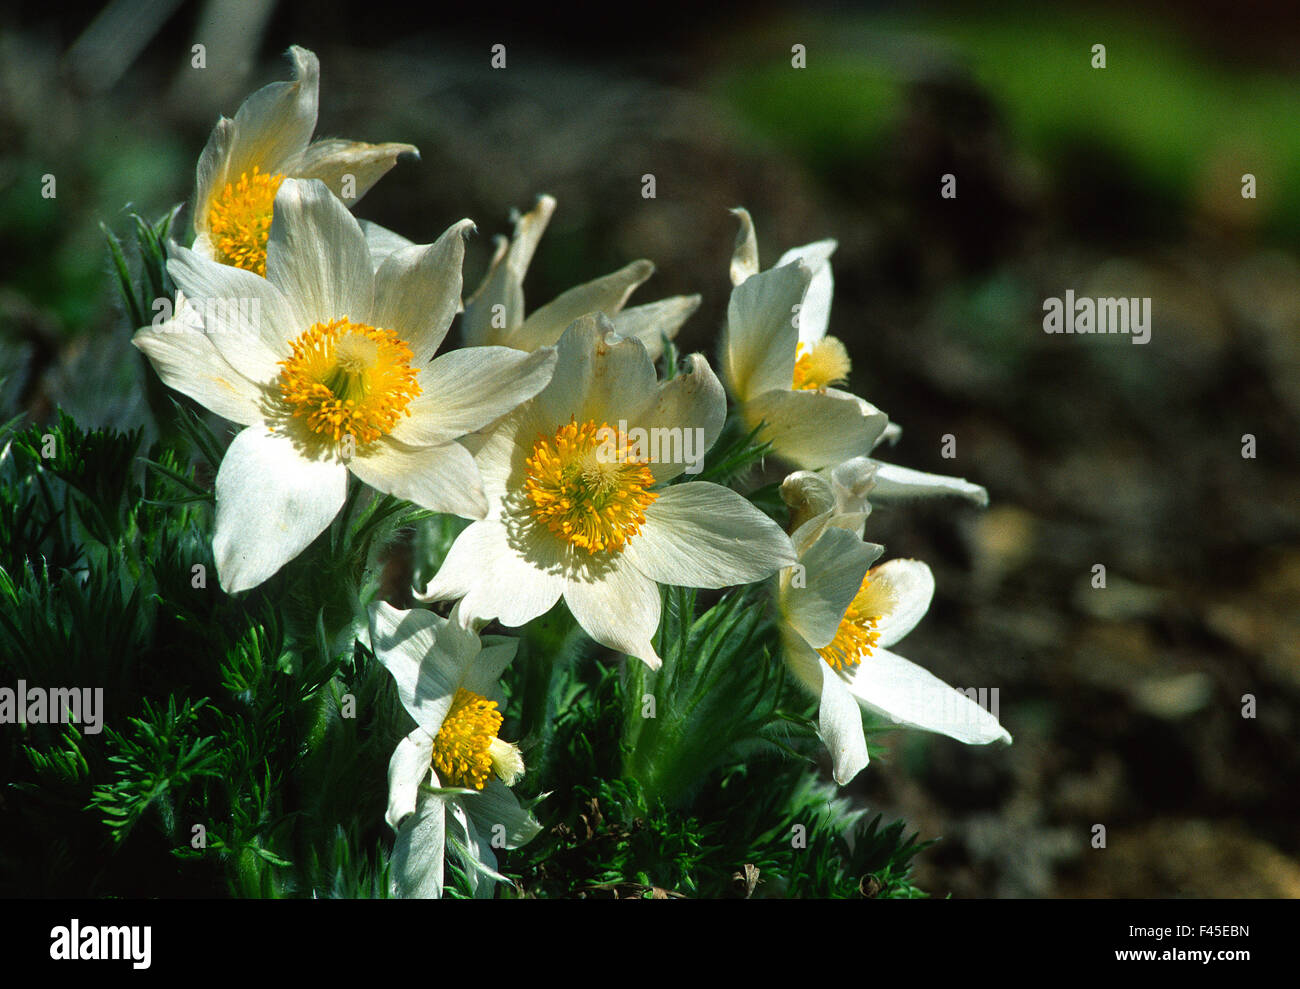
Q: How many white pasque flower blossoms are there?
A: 7